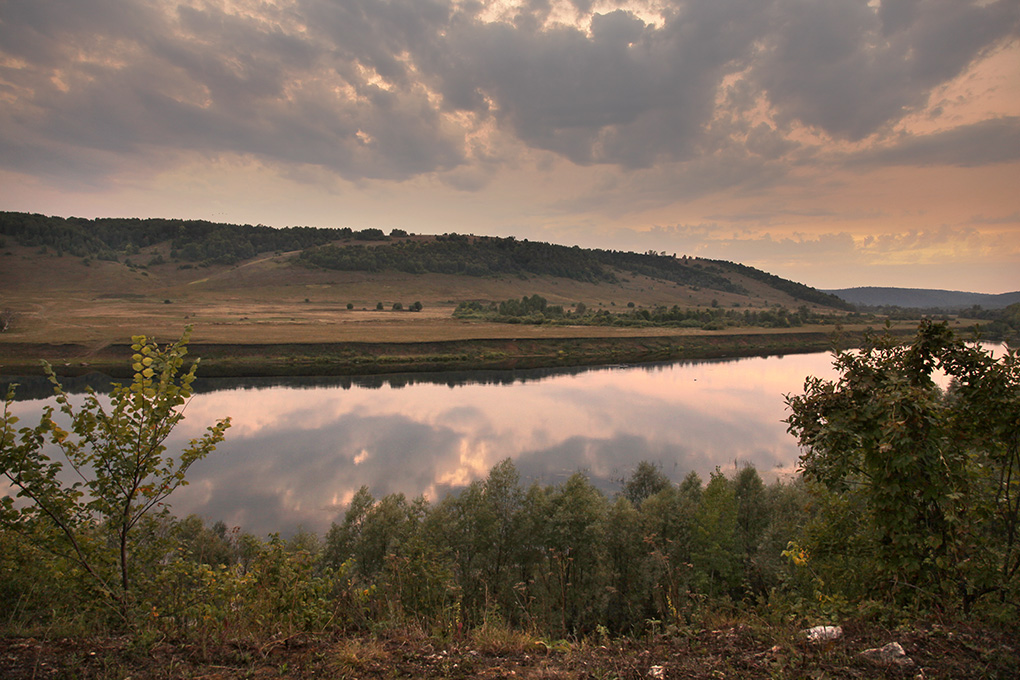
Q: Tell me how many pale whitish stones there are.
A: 3